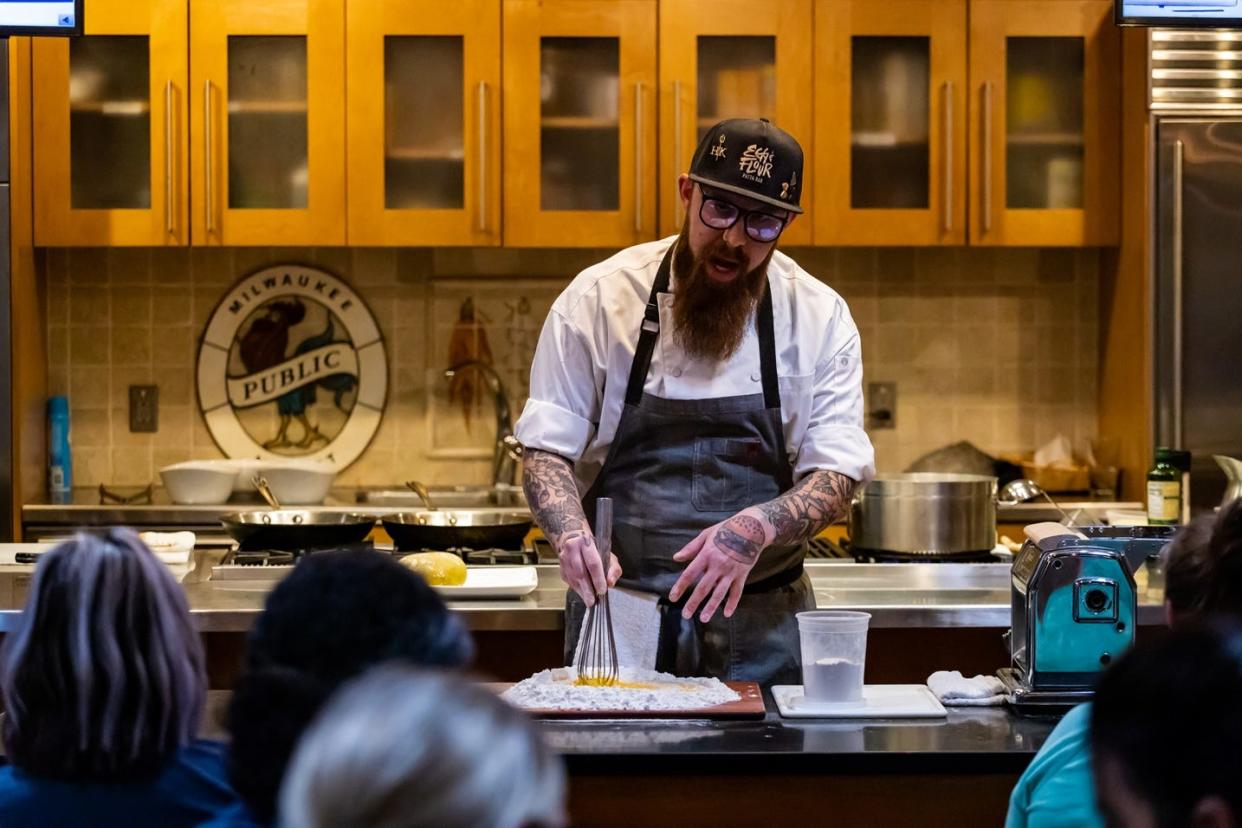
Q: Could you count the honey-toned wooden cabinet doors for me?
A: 7